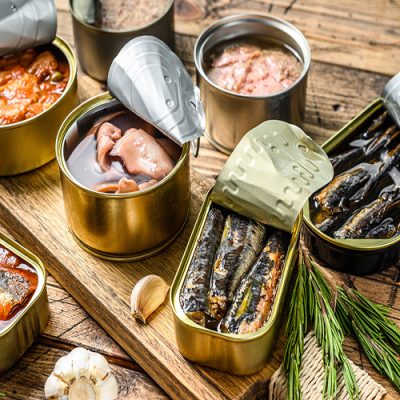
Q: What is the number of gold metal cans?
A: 4